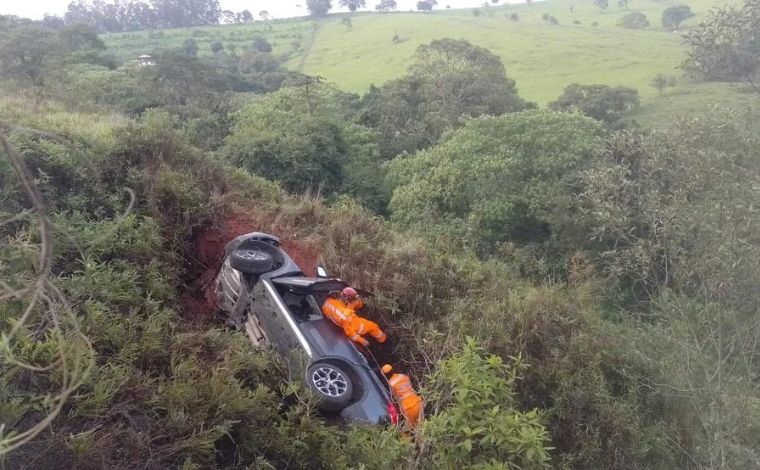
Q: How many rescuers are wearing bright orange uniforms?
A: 2